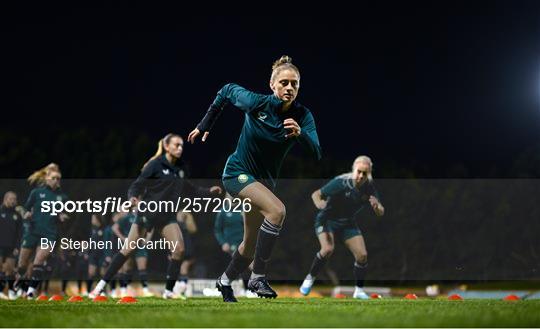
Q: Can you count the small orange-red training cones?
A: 10